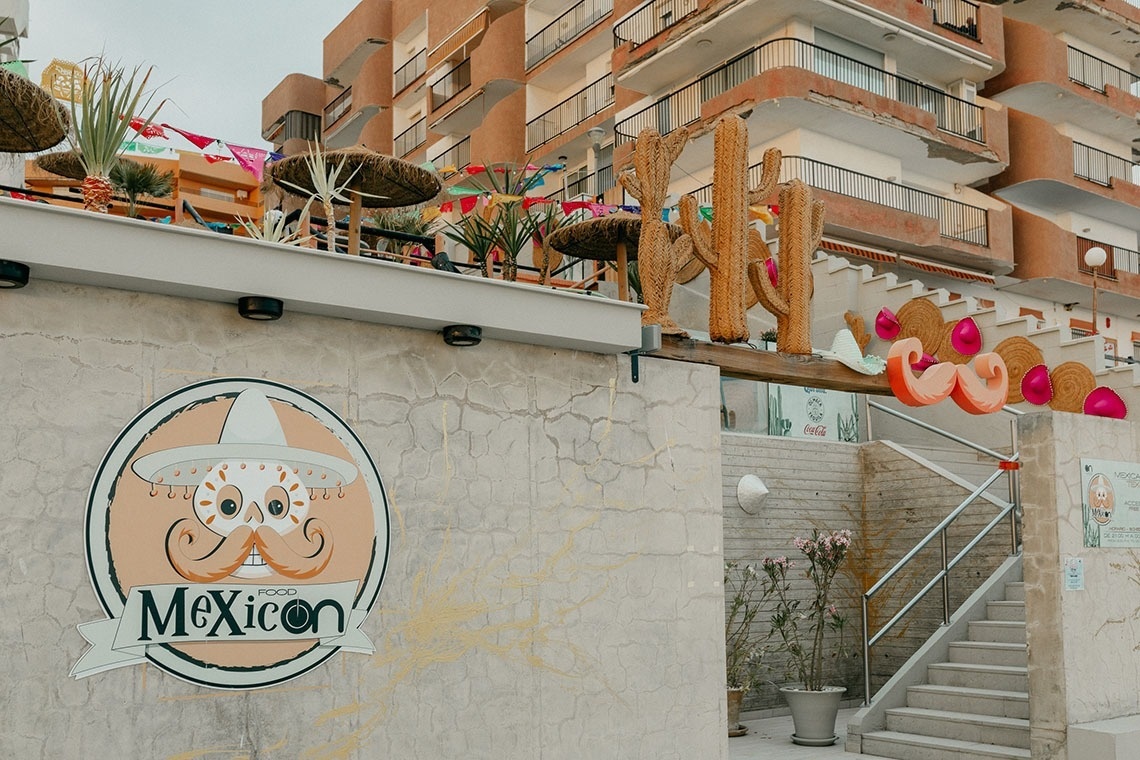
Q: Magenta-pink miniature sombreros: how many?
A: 6